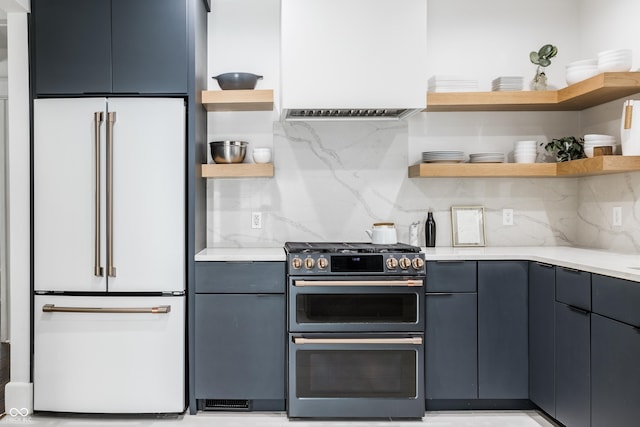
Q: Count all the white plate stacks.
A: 4